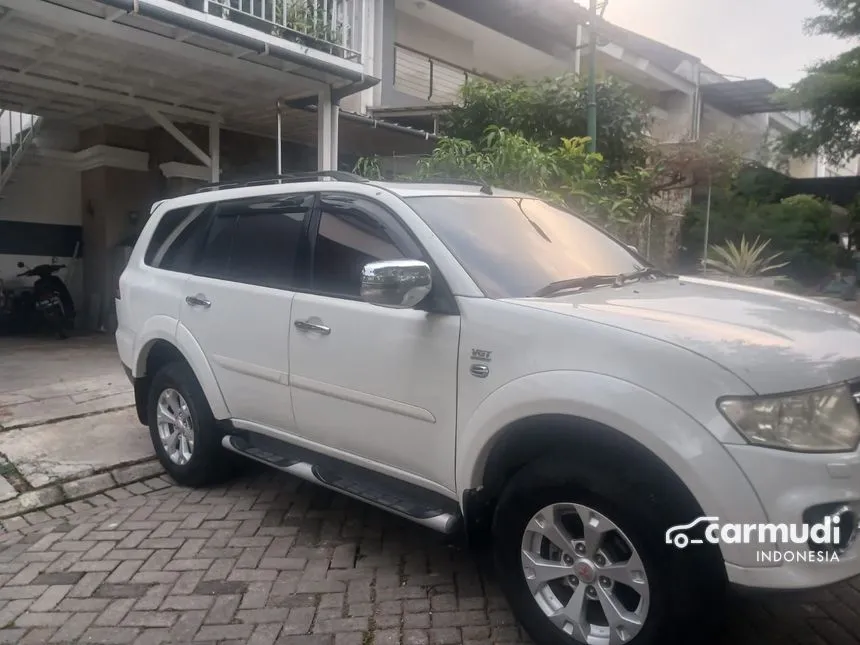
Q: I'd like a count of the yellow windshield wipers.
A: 0